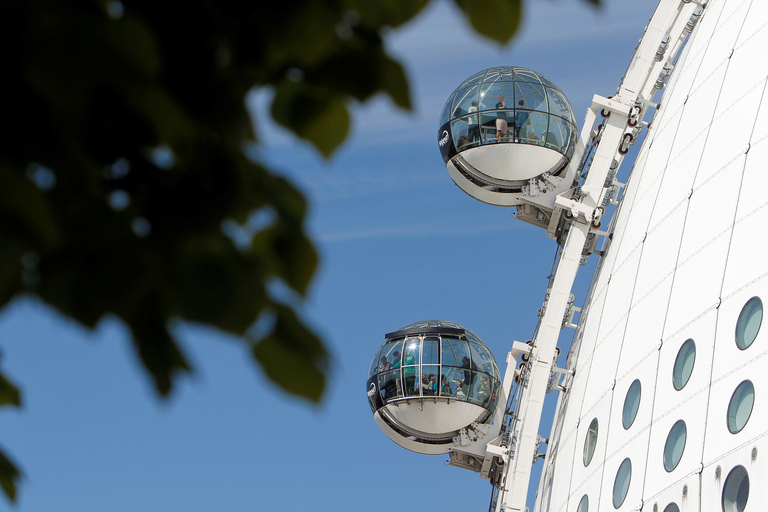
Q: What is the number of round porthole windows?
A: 10